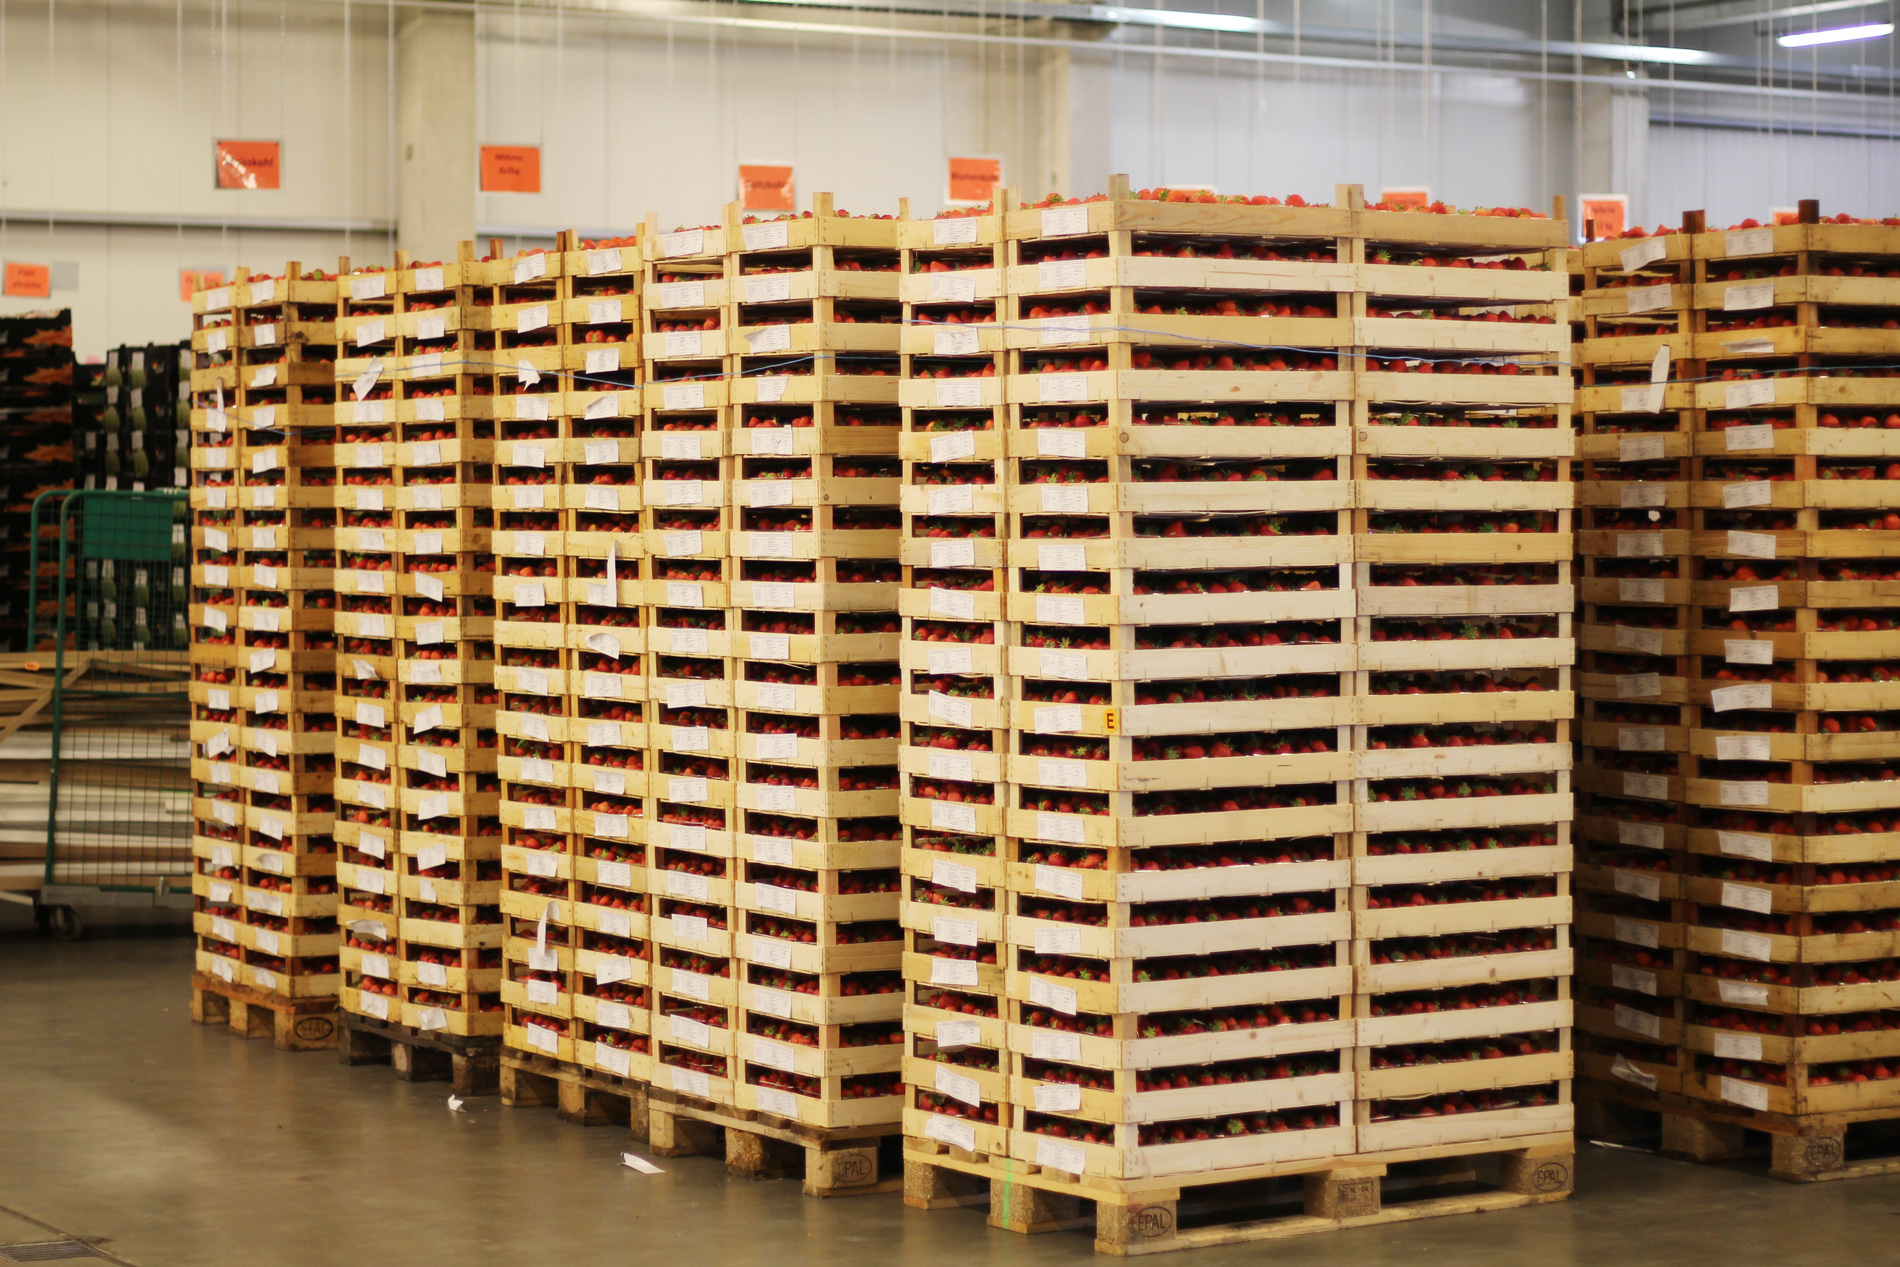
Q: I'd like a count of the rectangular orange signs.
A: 10